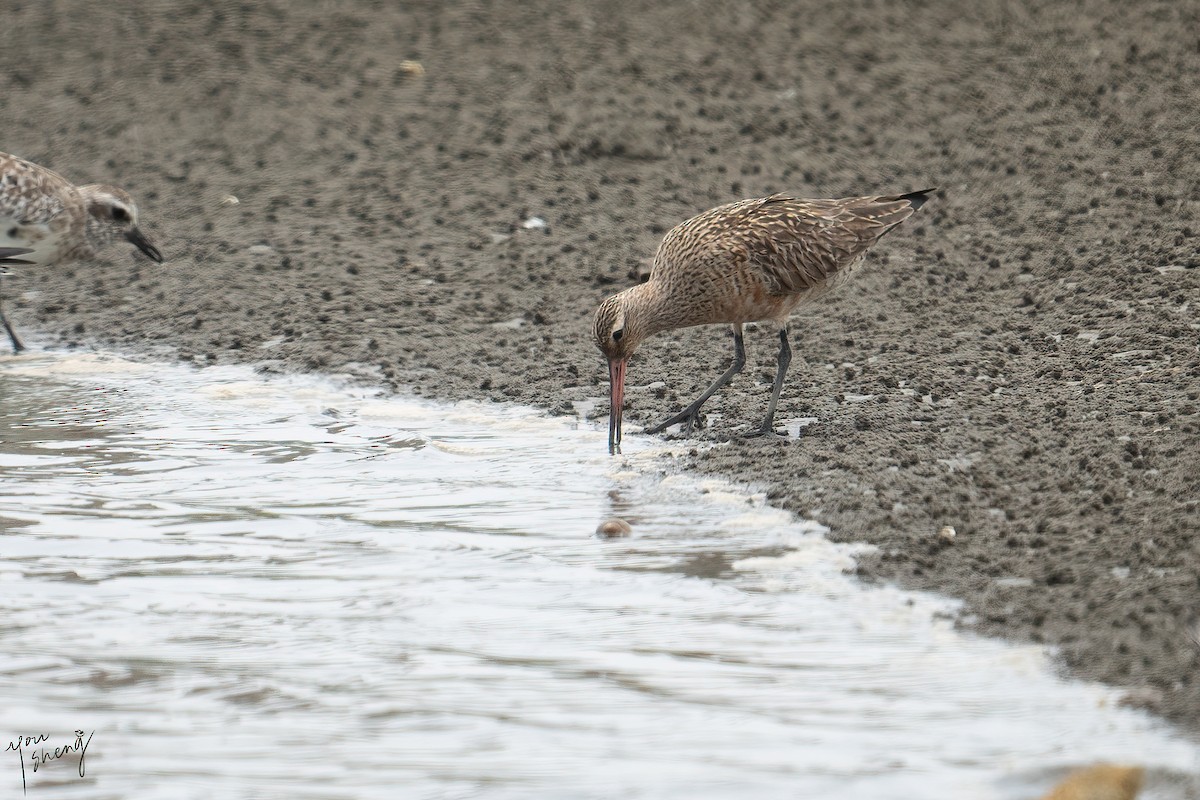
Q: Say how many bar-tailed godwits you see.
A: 1